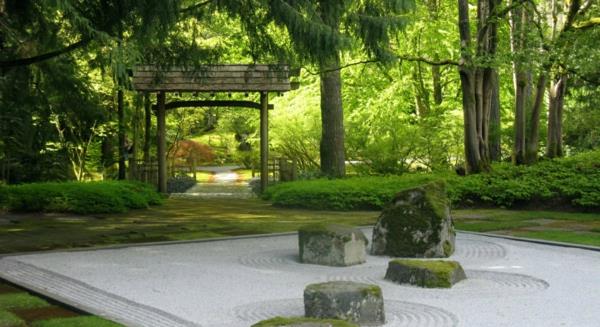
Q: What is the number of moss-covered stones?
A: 5